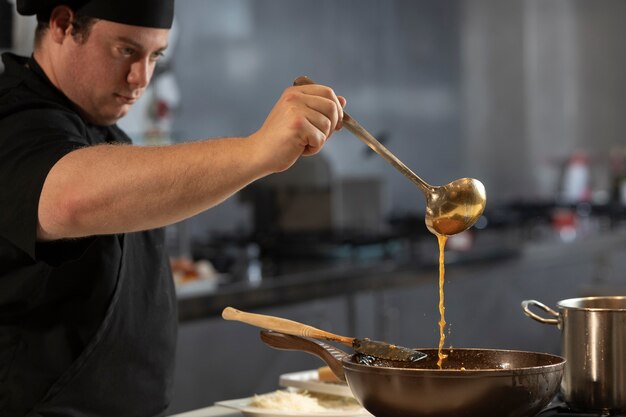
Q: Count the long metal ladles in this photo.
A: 1